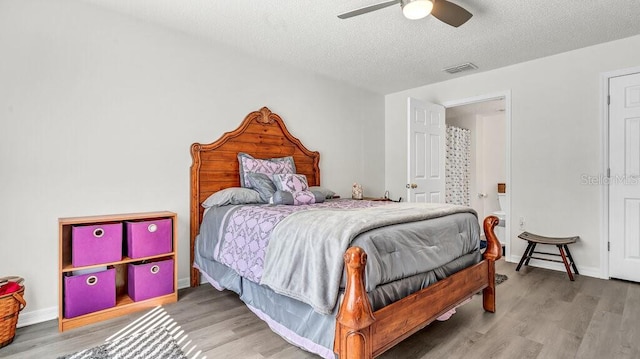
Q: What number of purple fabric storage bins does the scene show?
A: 4